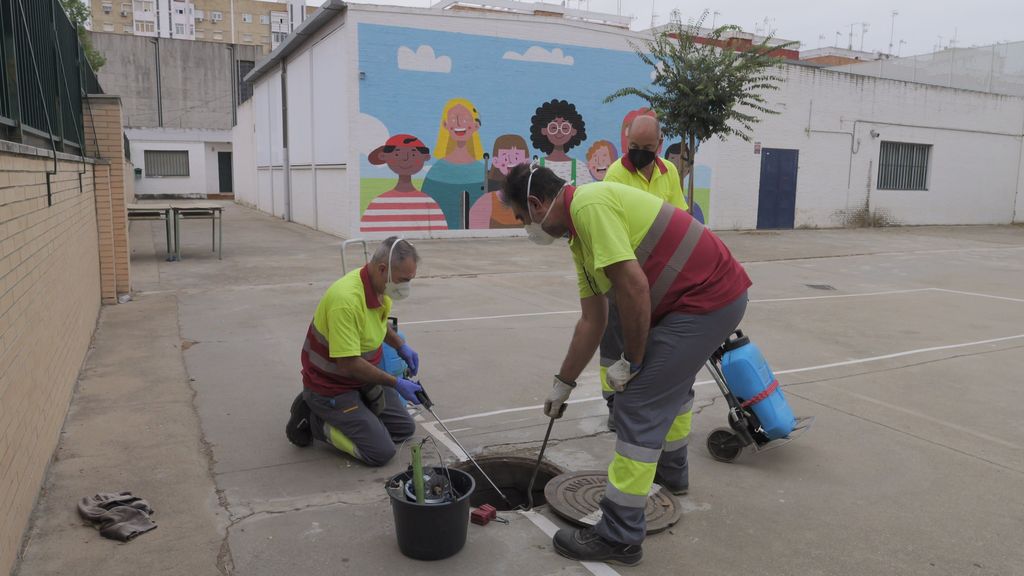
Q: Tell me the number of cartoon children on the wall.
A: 7